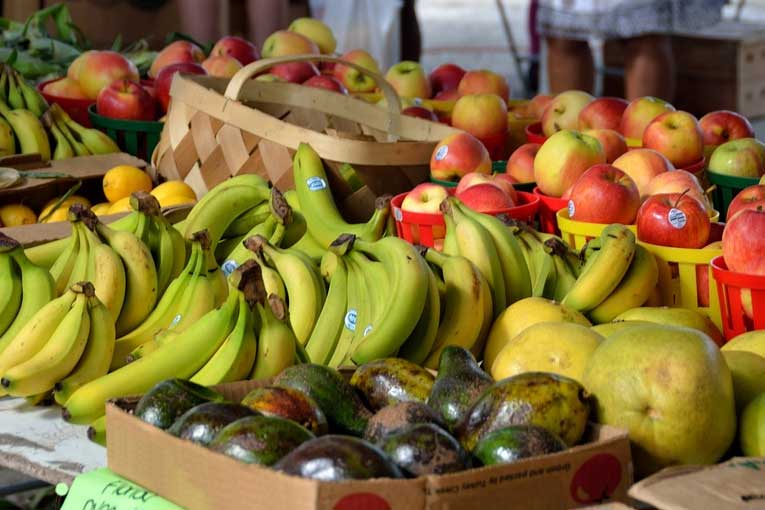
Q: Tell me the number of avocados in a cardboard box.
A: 12